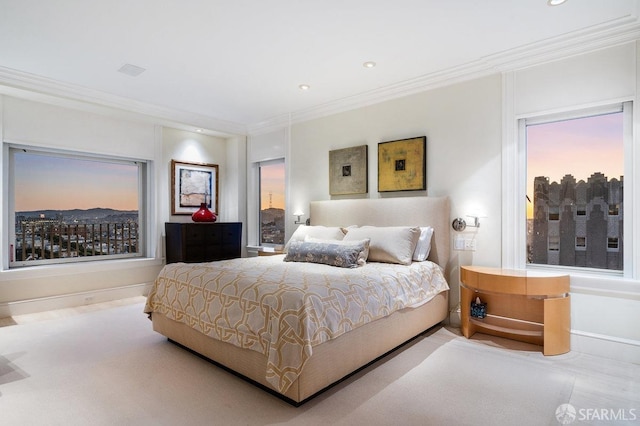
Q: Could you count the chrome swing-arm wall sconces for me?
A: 2